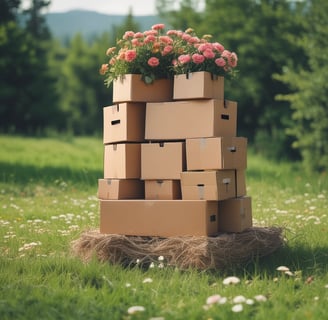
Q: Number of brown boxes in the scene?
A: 13